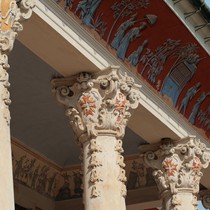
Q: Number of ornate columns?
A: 3